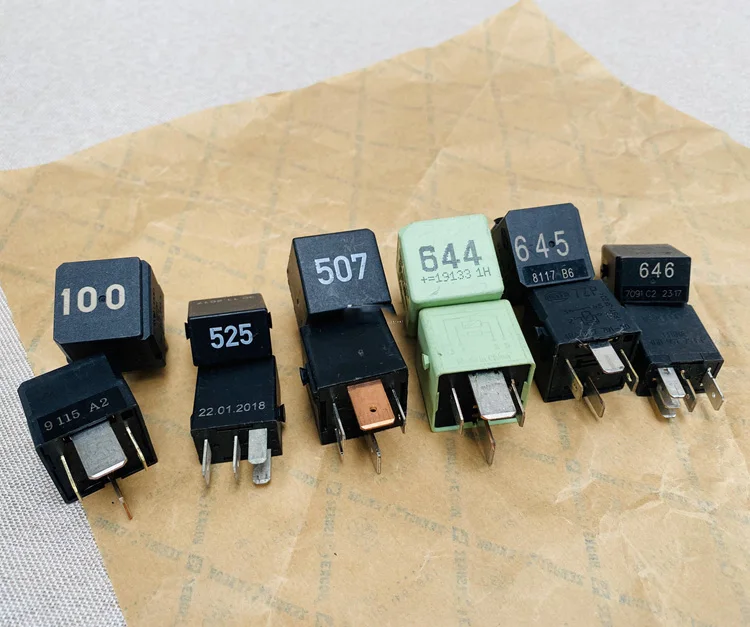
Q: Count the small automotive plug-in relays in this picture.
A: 12